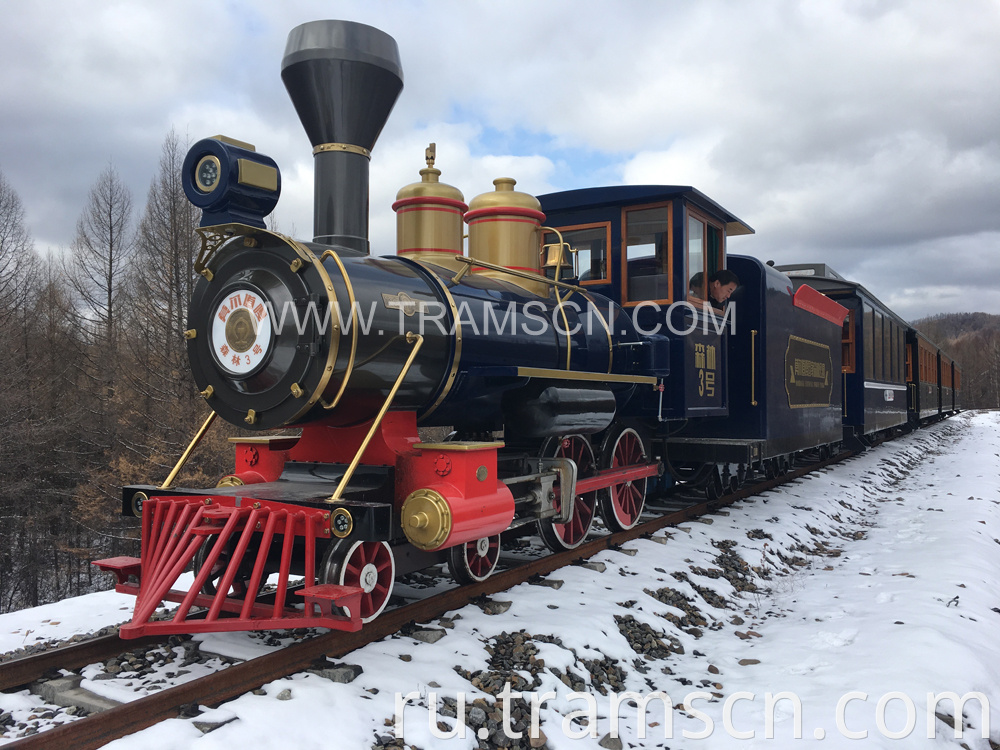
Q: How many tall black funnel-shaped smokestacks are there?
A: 1